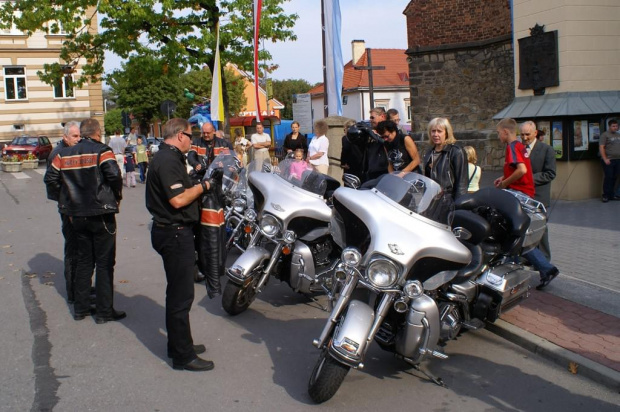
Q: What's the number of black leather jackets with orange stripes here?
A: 3